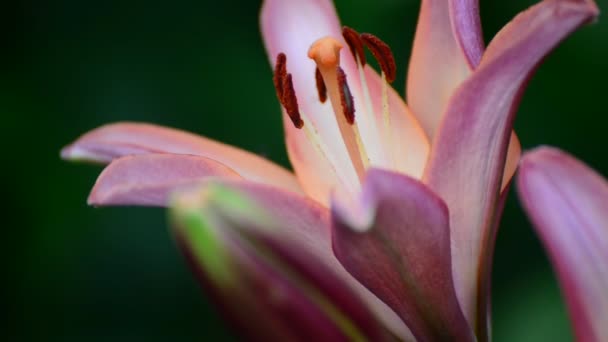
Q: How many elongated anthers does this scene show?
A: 6